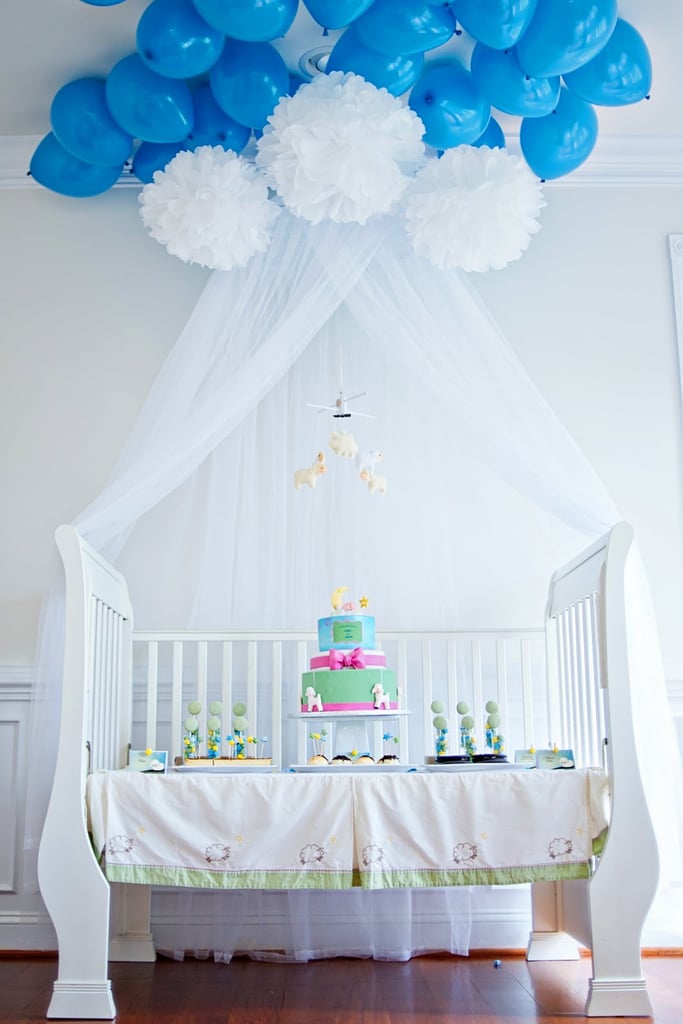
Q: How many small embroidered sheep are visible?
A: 6